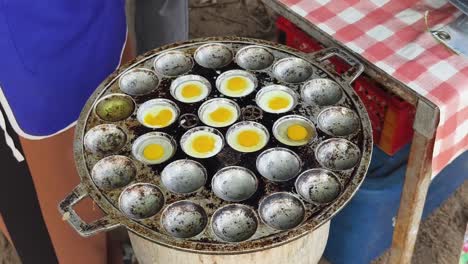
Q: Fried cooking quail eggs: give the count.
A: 9